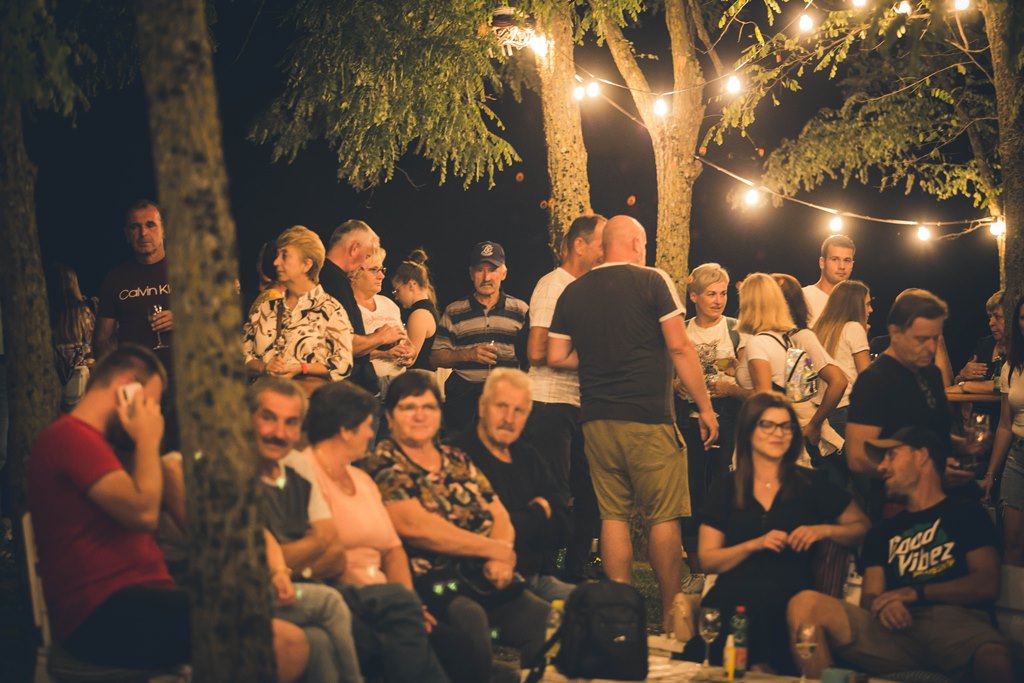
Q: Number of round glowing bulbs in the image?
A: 13